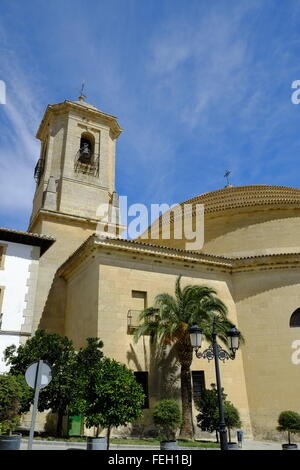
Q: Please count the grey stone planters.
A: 5